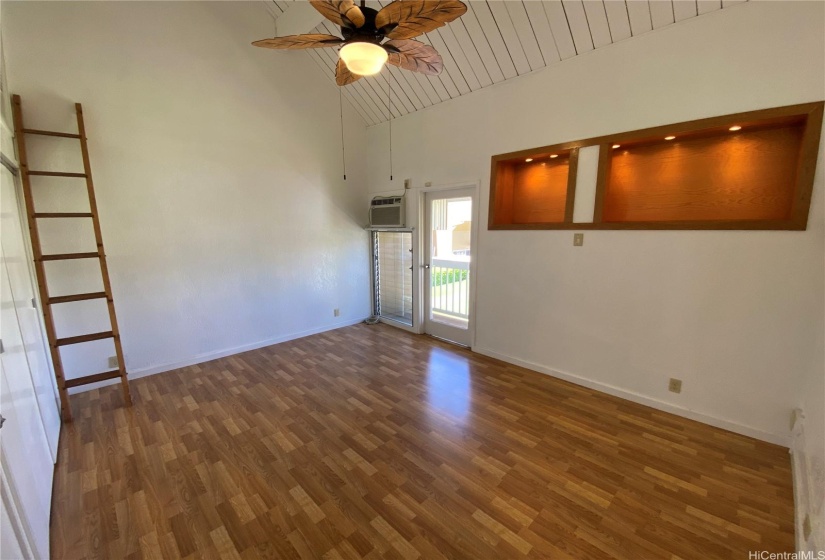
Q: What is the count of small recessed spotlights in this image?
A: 5